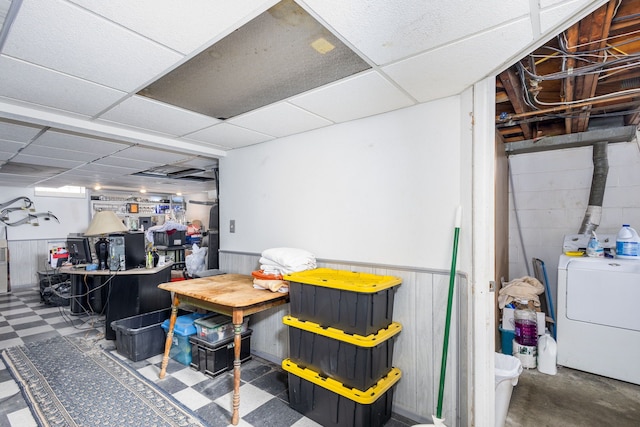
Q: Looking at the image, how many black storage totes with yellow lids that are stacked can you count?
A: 3